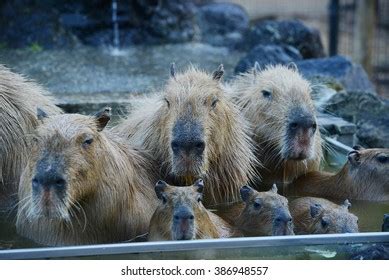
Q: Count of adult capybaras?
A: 4